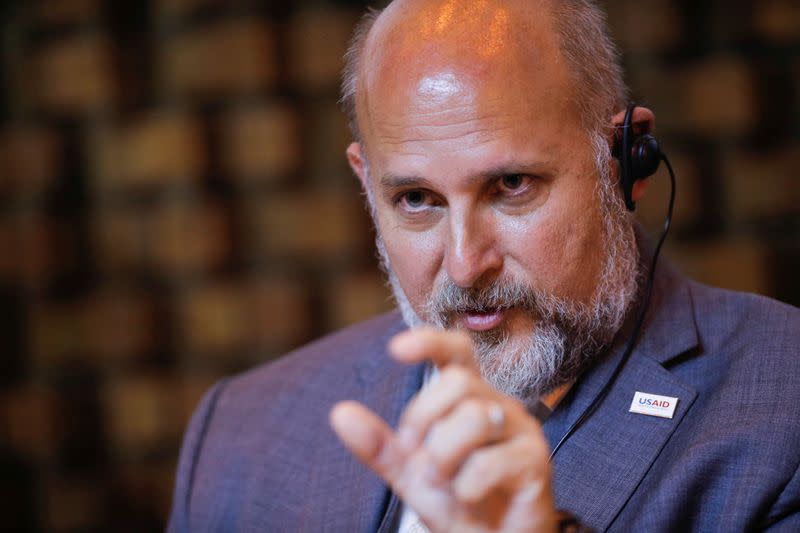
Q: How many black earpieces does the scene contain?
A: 1